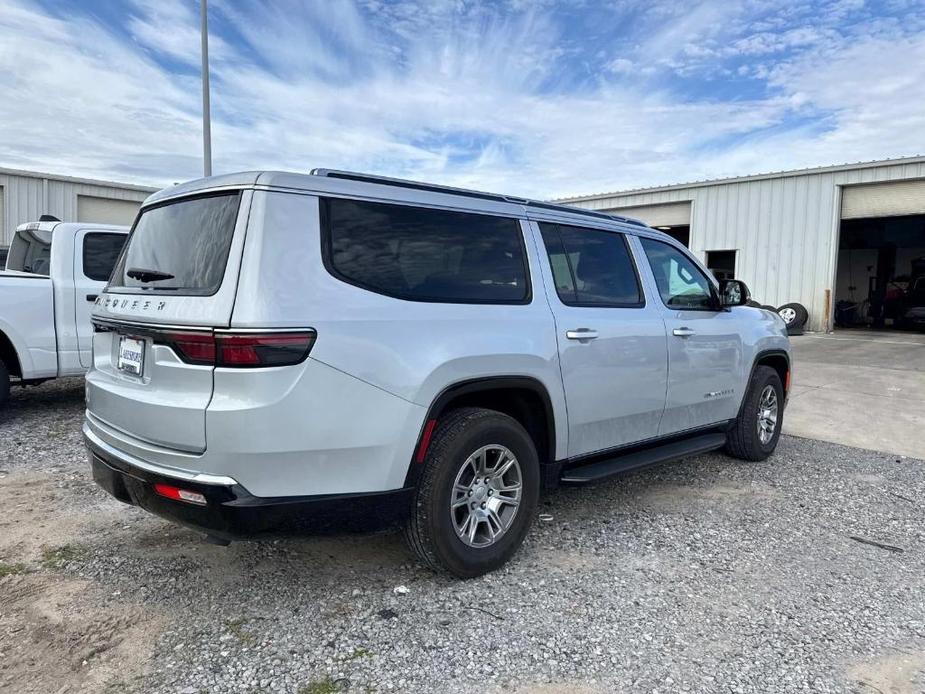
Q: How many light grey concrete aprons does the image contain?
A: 1